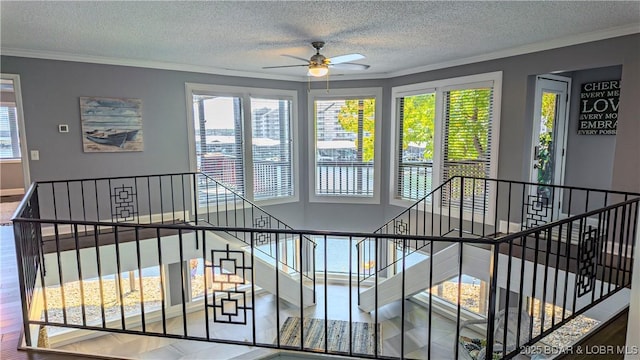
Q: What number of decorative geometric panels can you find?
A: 6